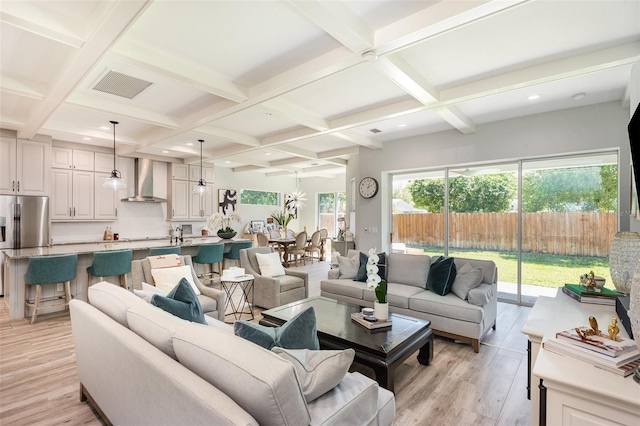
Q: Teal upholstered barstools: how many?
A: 5